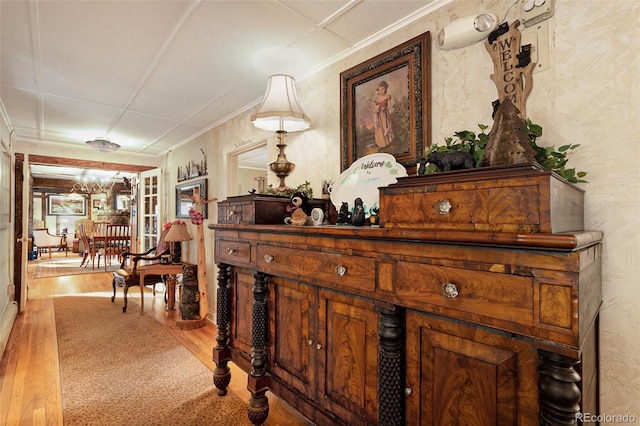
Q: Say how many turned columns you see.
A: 4